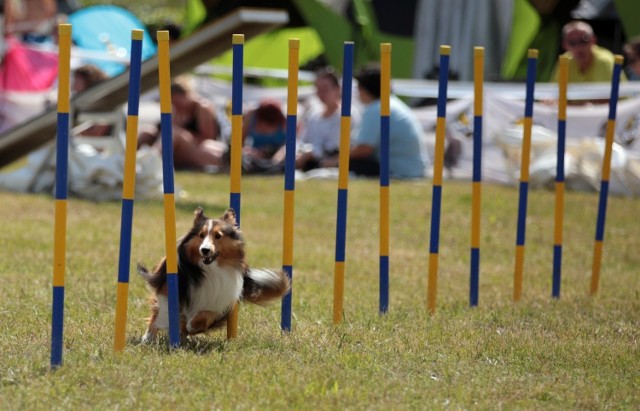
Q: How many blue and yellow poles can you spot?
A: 12